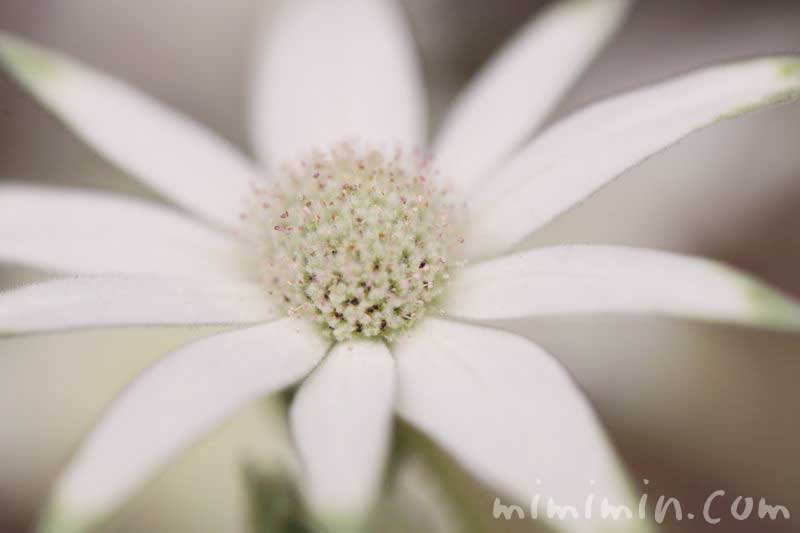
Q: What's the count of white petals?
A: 10